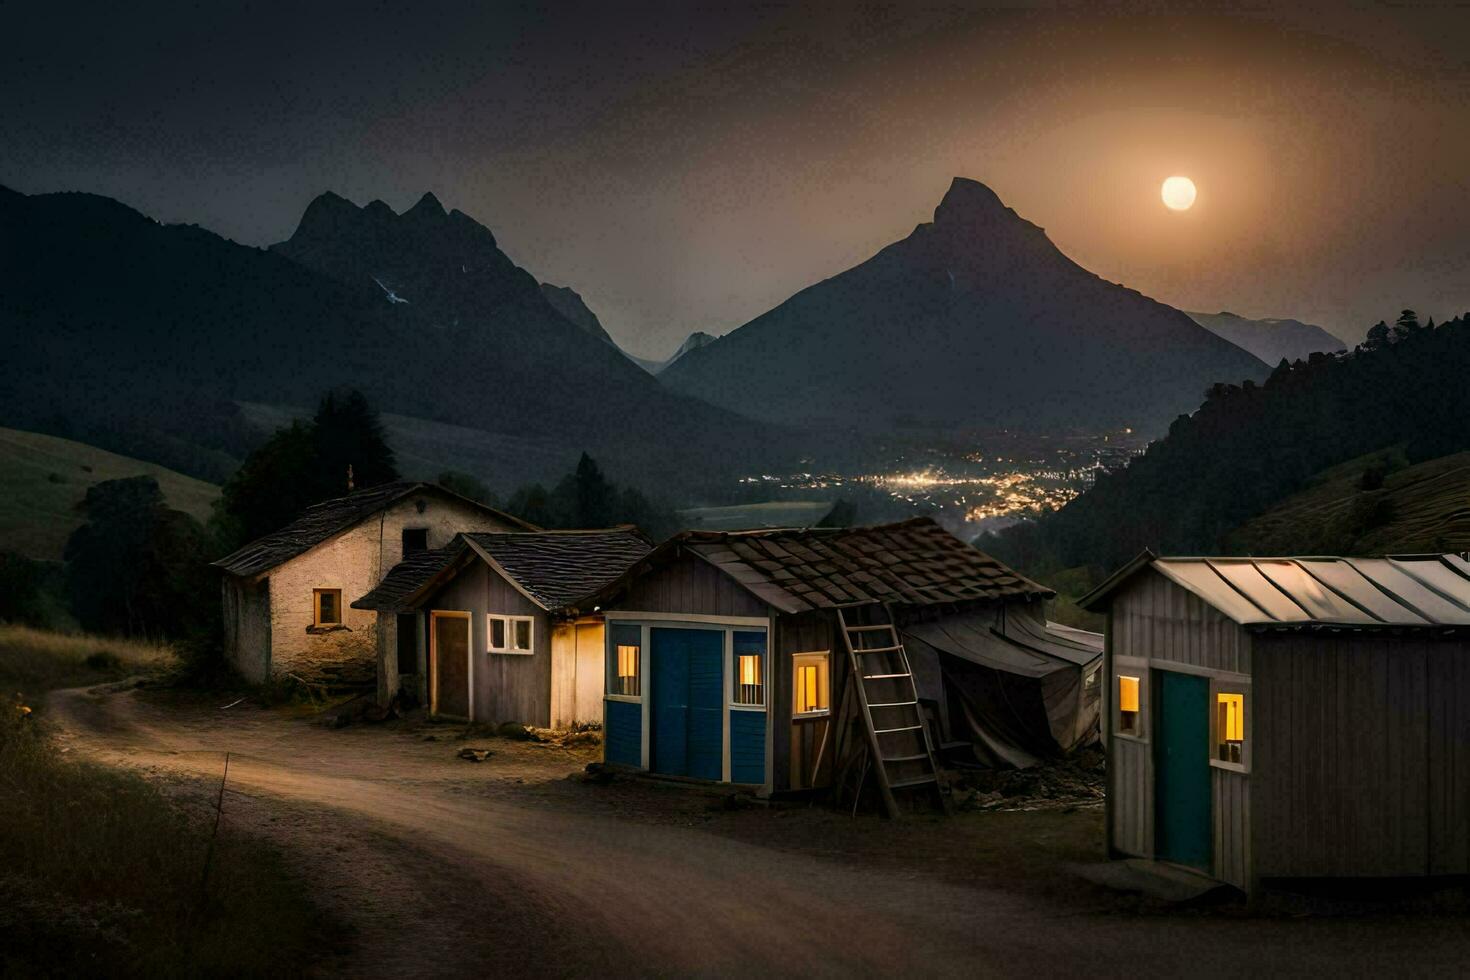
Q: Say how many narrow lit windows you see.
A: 5